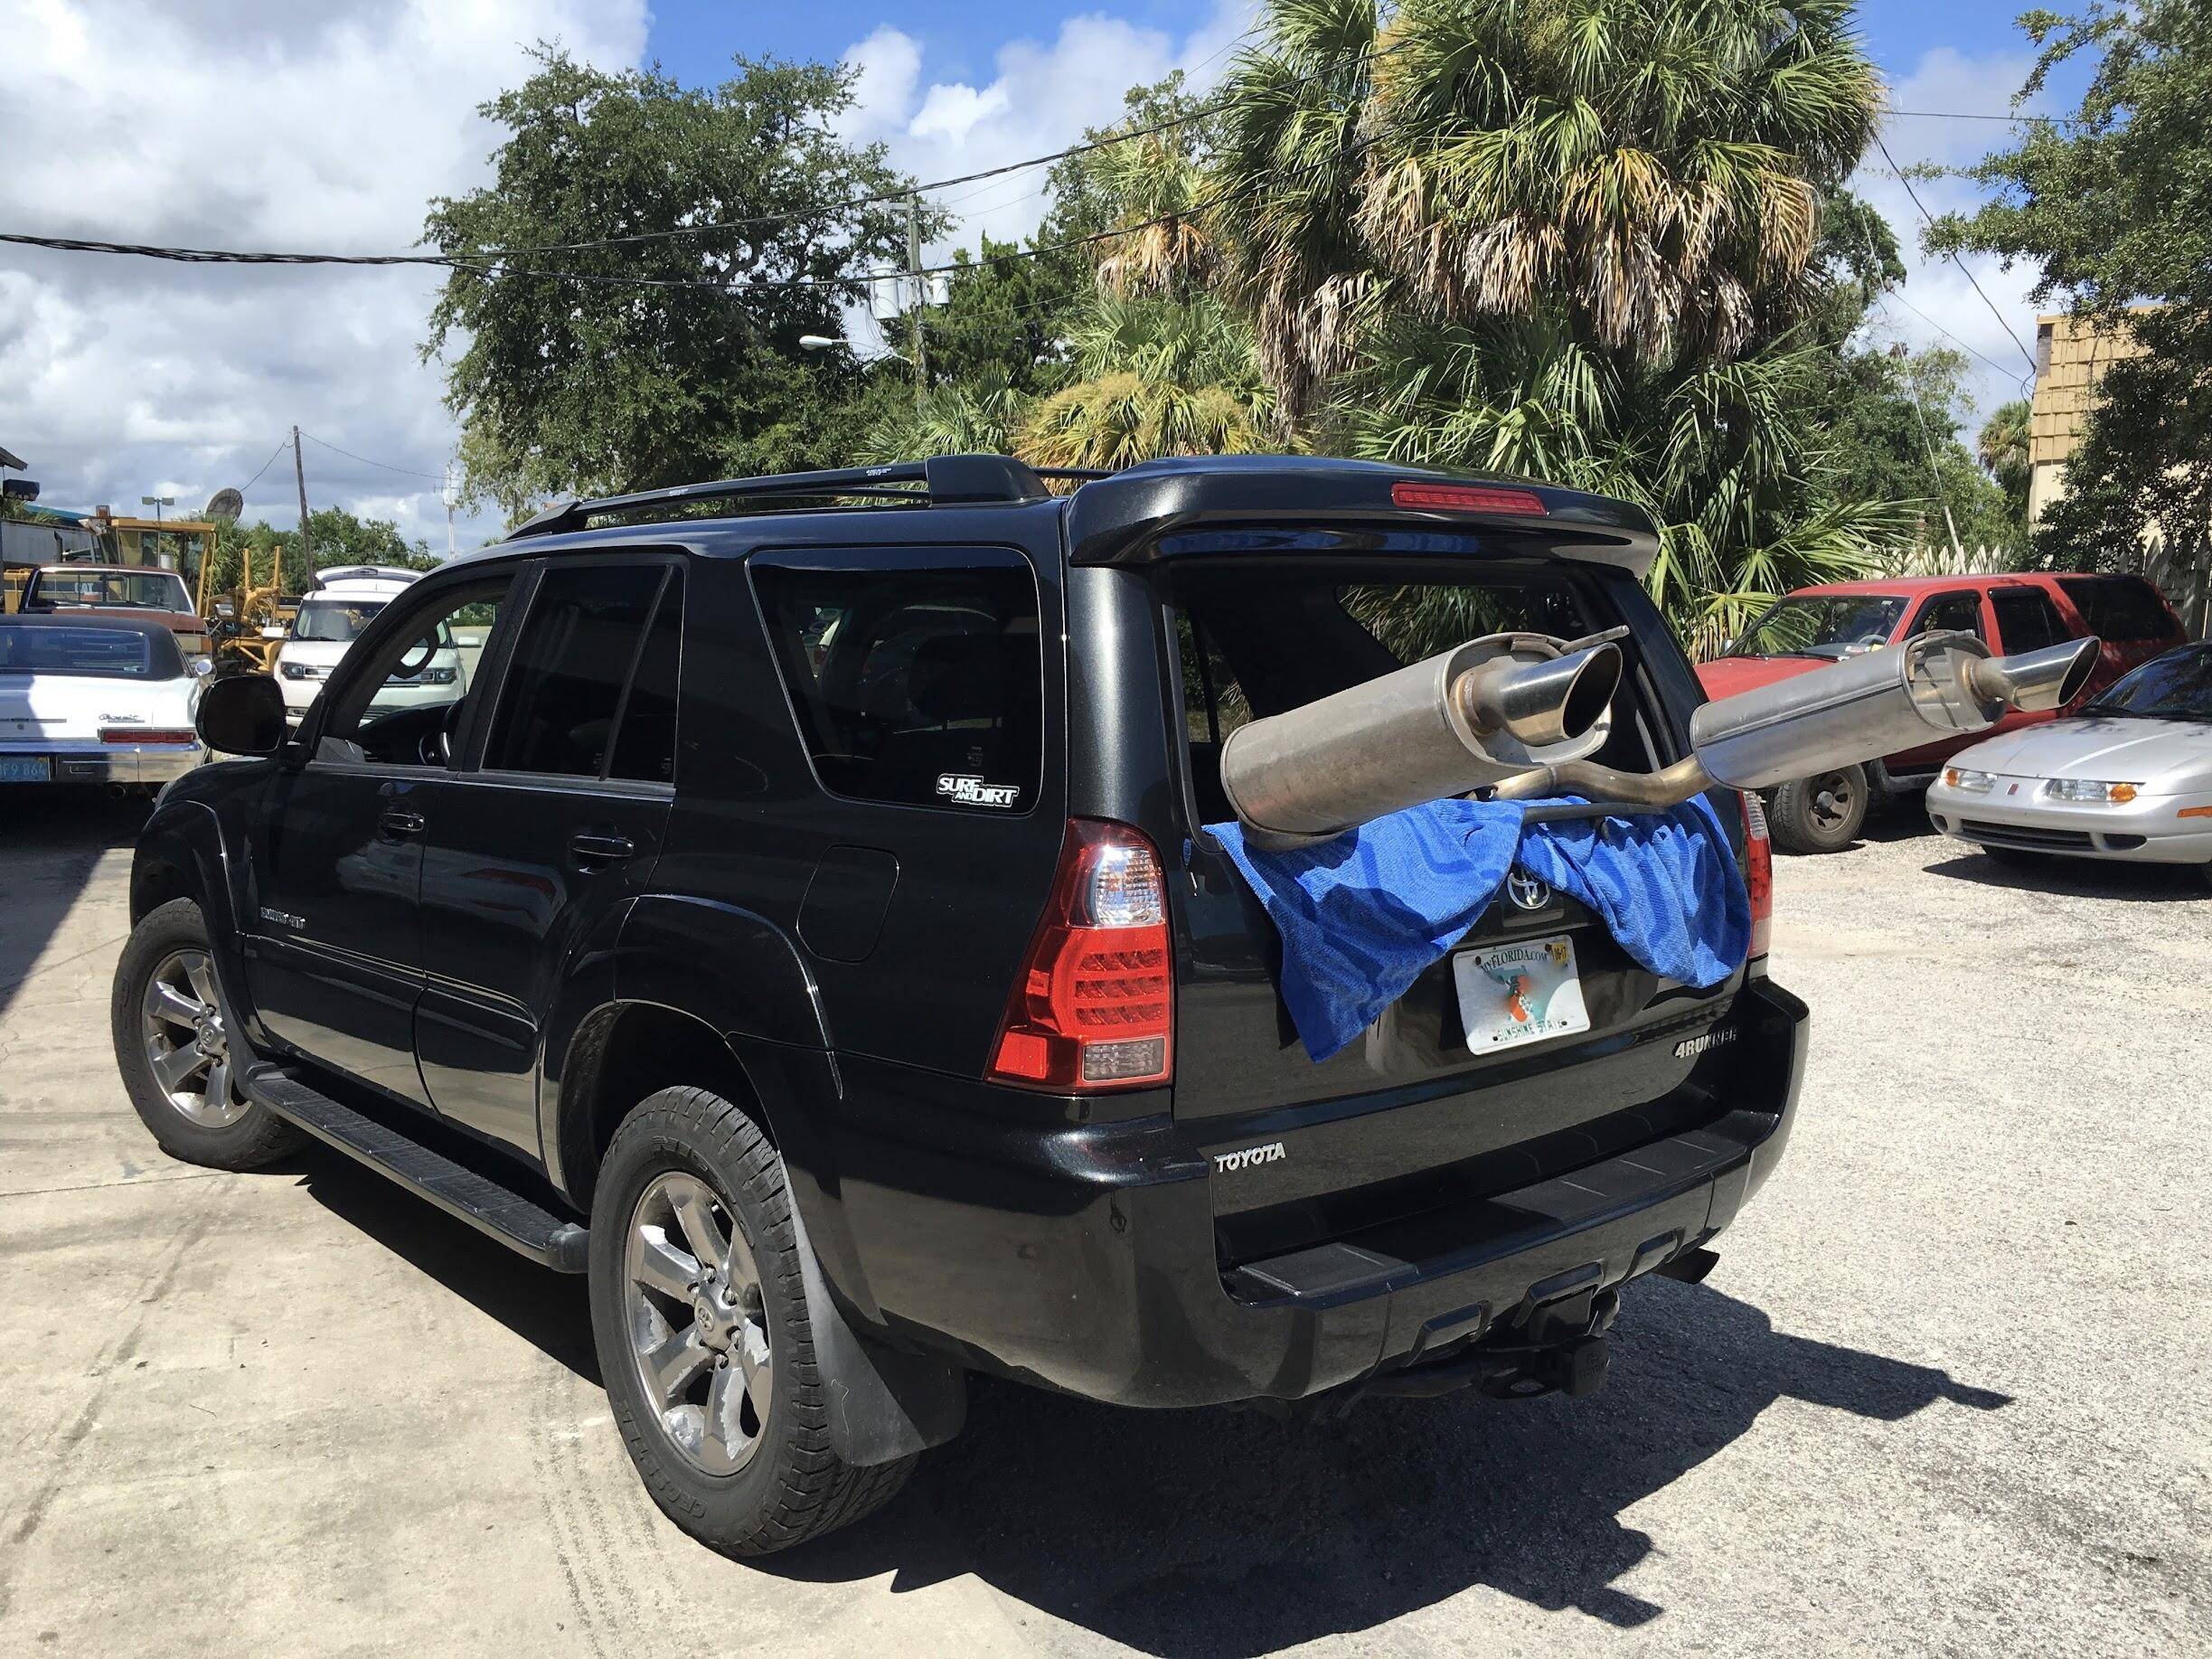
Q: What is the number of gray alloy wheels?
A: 2